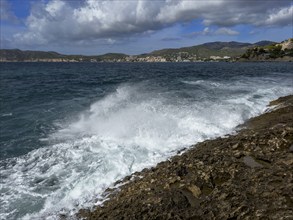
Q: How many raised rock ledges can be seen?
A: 1